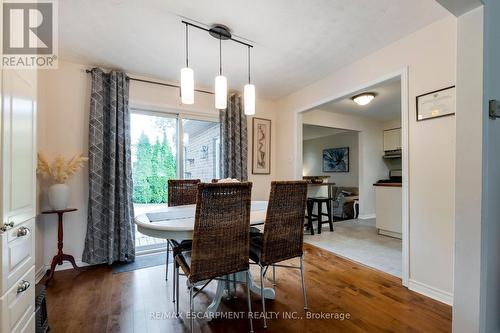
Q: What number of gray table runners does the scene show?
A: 1